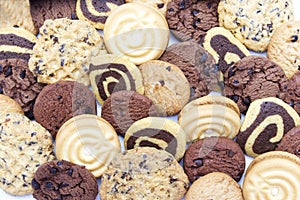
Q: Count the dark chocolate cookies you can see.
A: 11